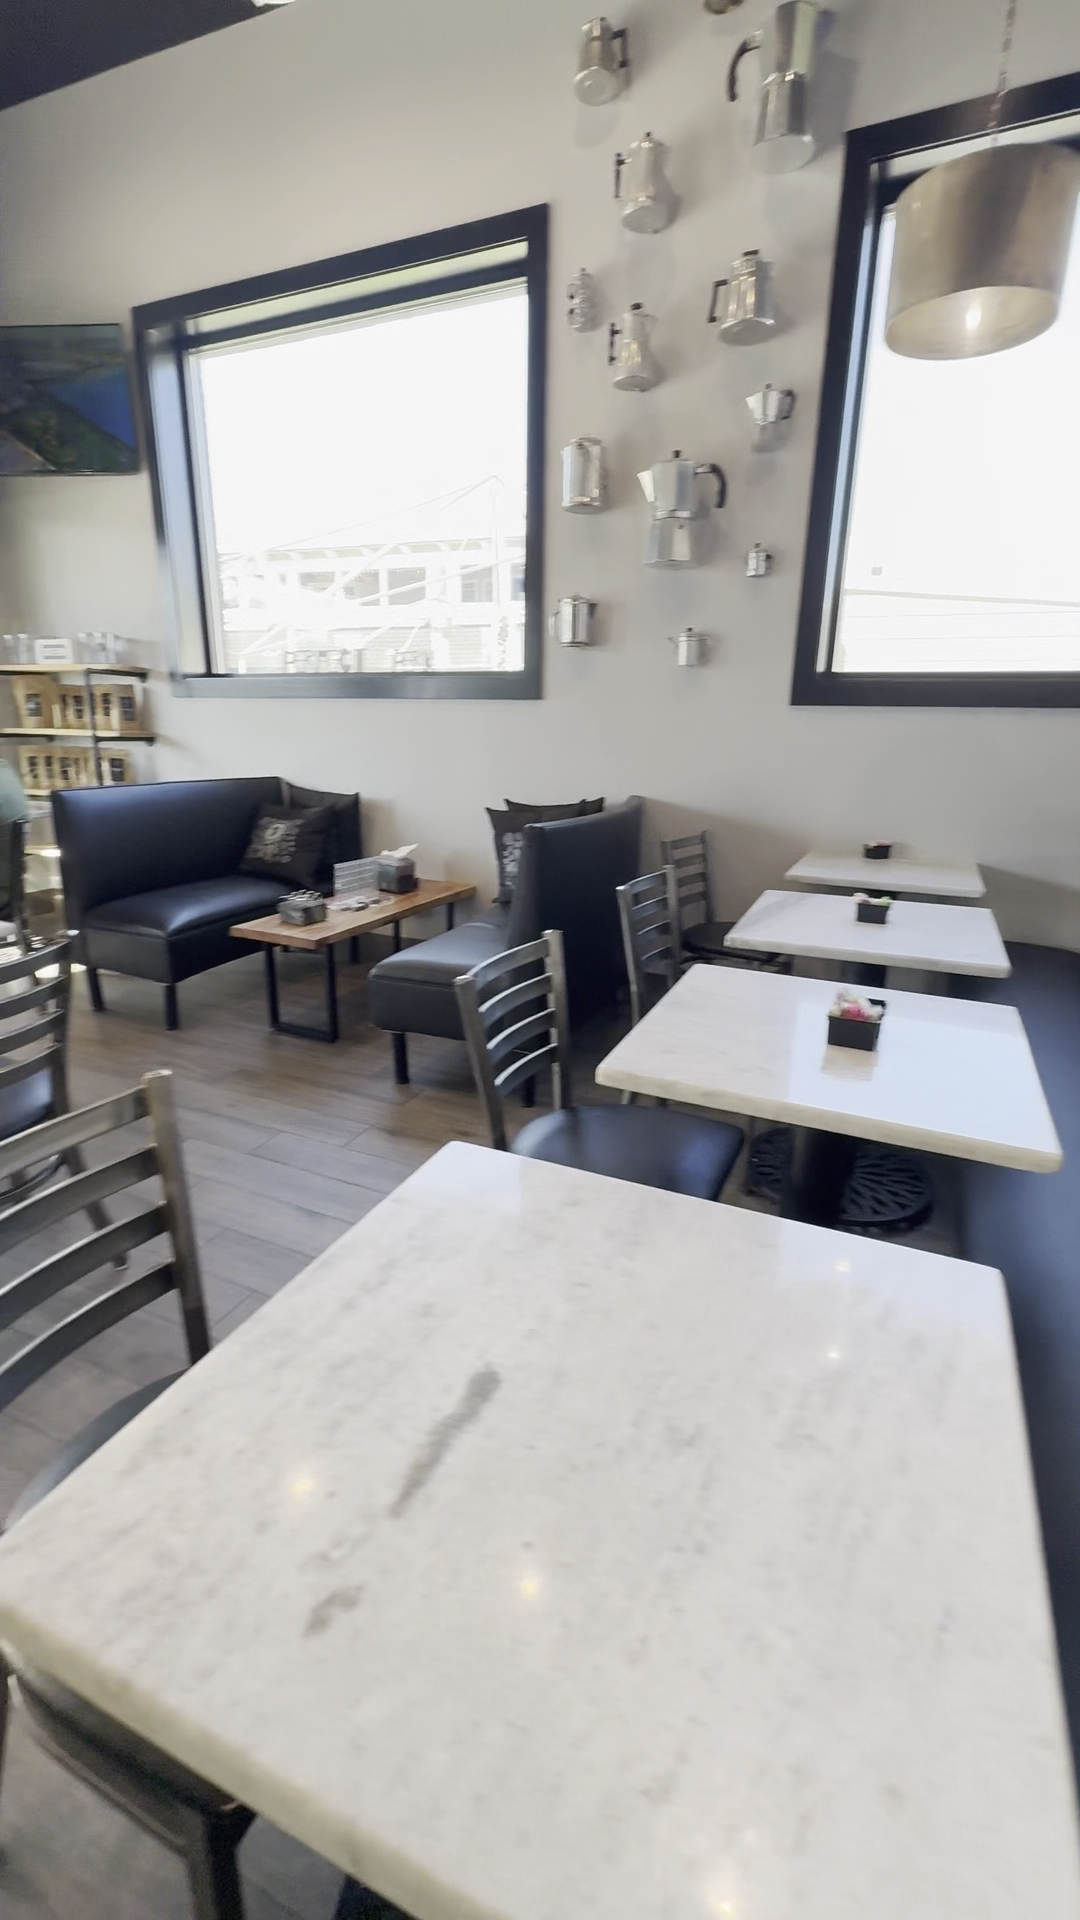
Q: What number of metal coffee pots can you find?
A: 13